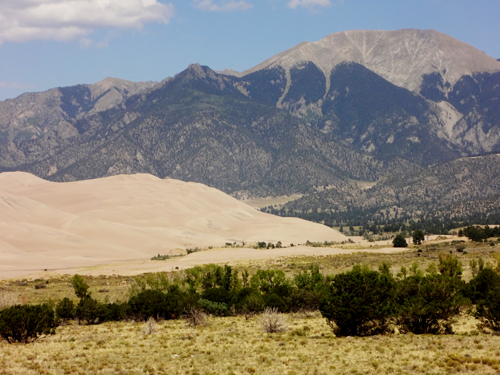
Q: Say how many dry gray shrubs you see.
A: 3